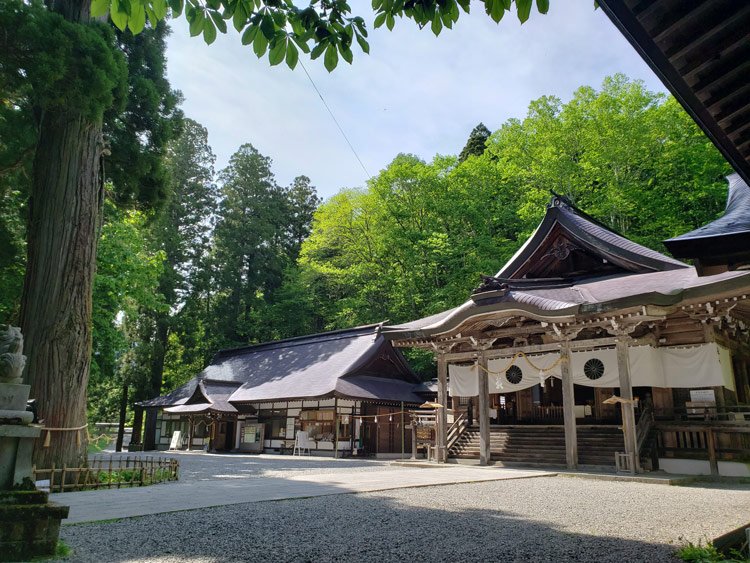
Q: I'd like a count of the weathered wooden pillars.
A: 4